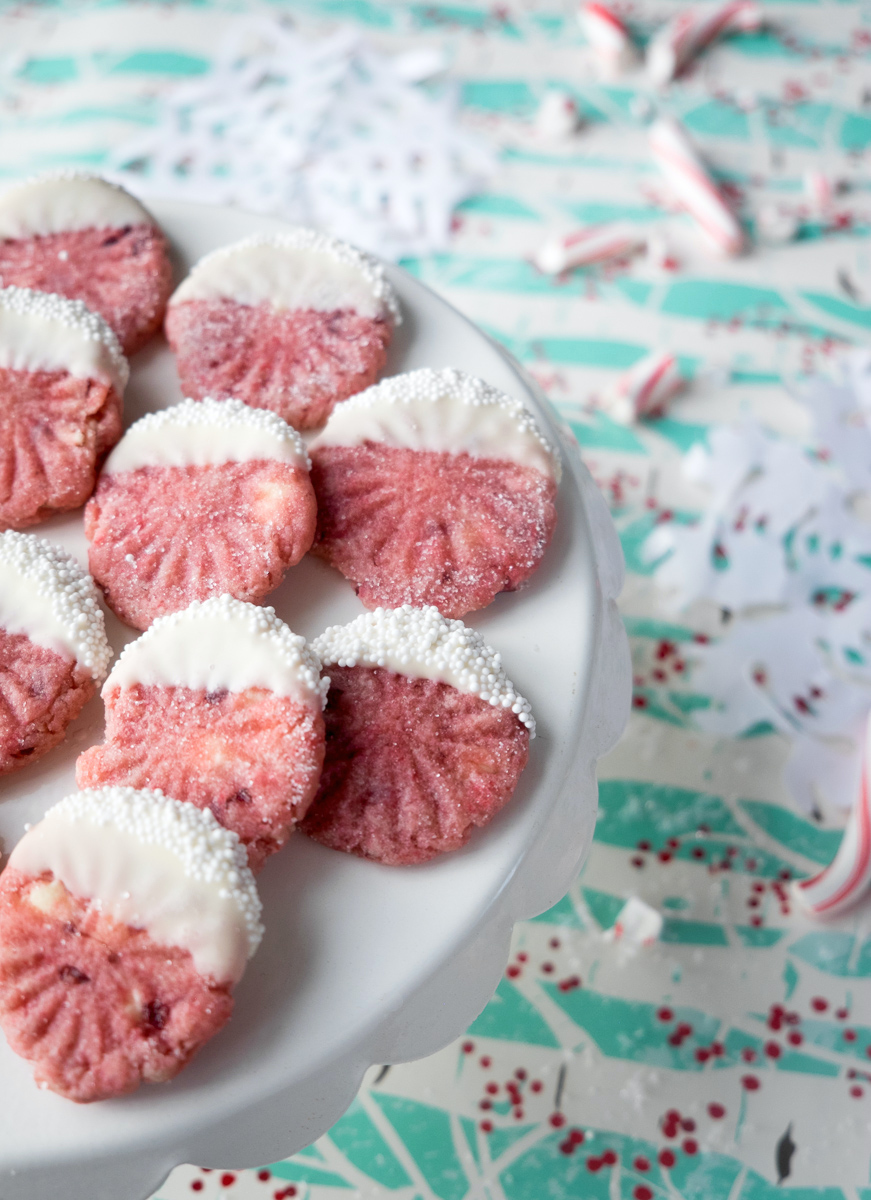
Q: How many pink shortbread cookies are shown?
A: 9